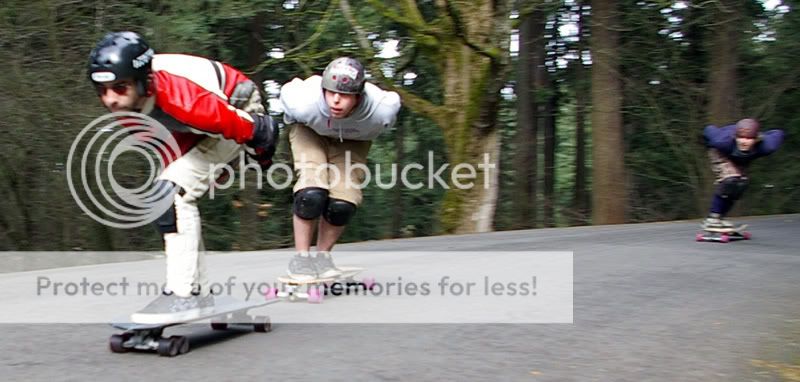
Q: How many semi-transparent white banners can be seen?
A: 1